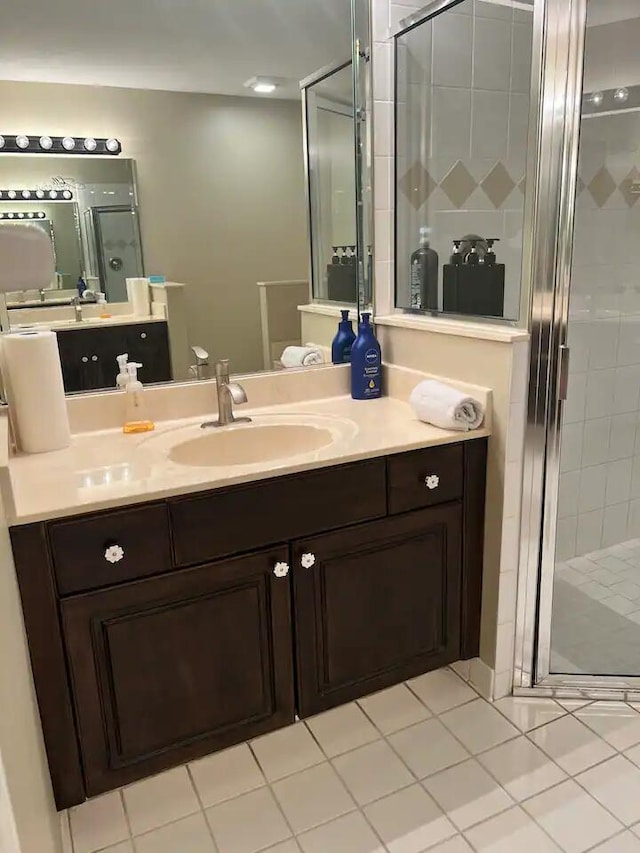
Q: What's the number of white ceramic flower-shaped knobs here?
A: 4